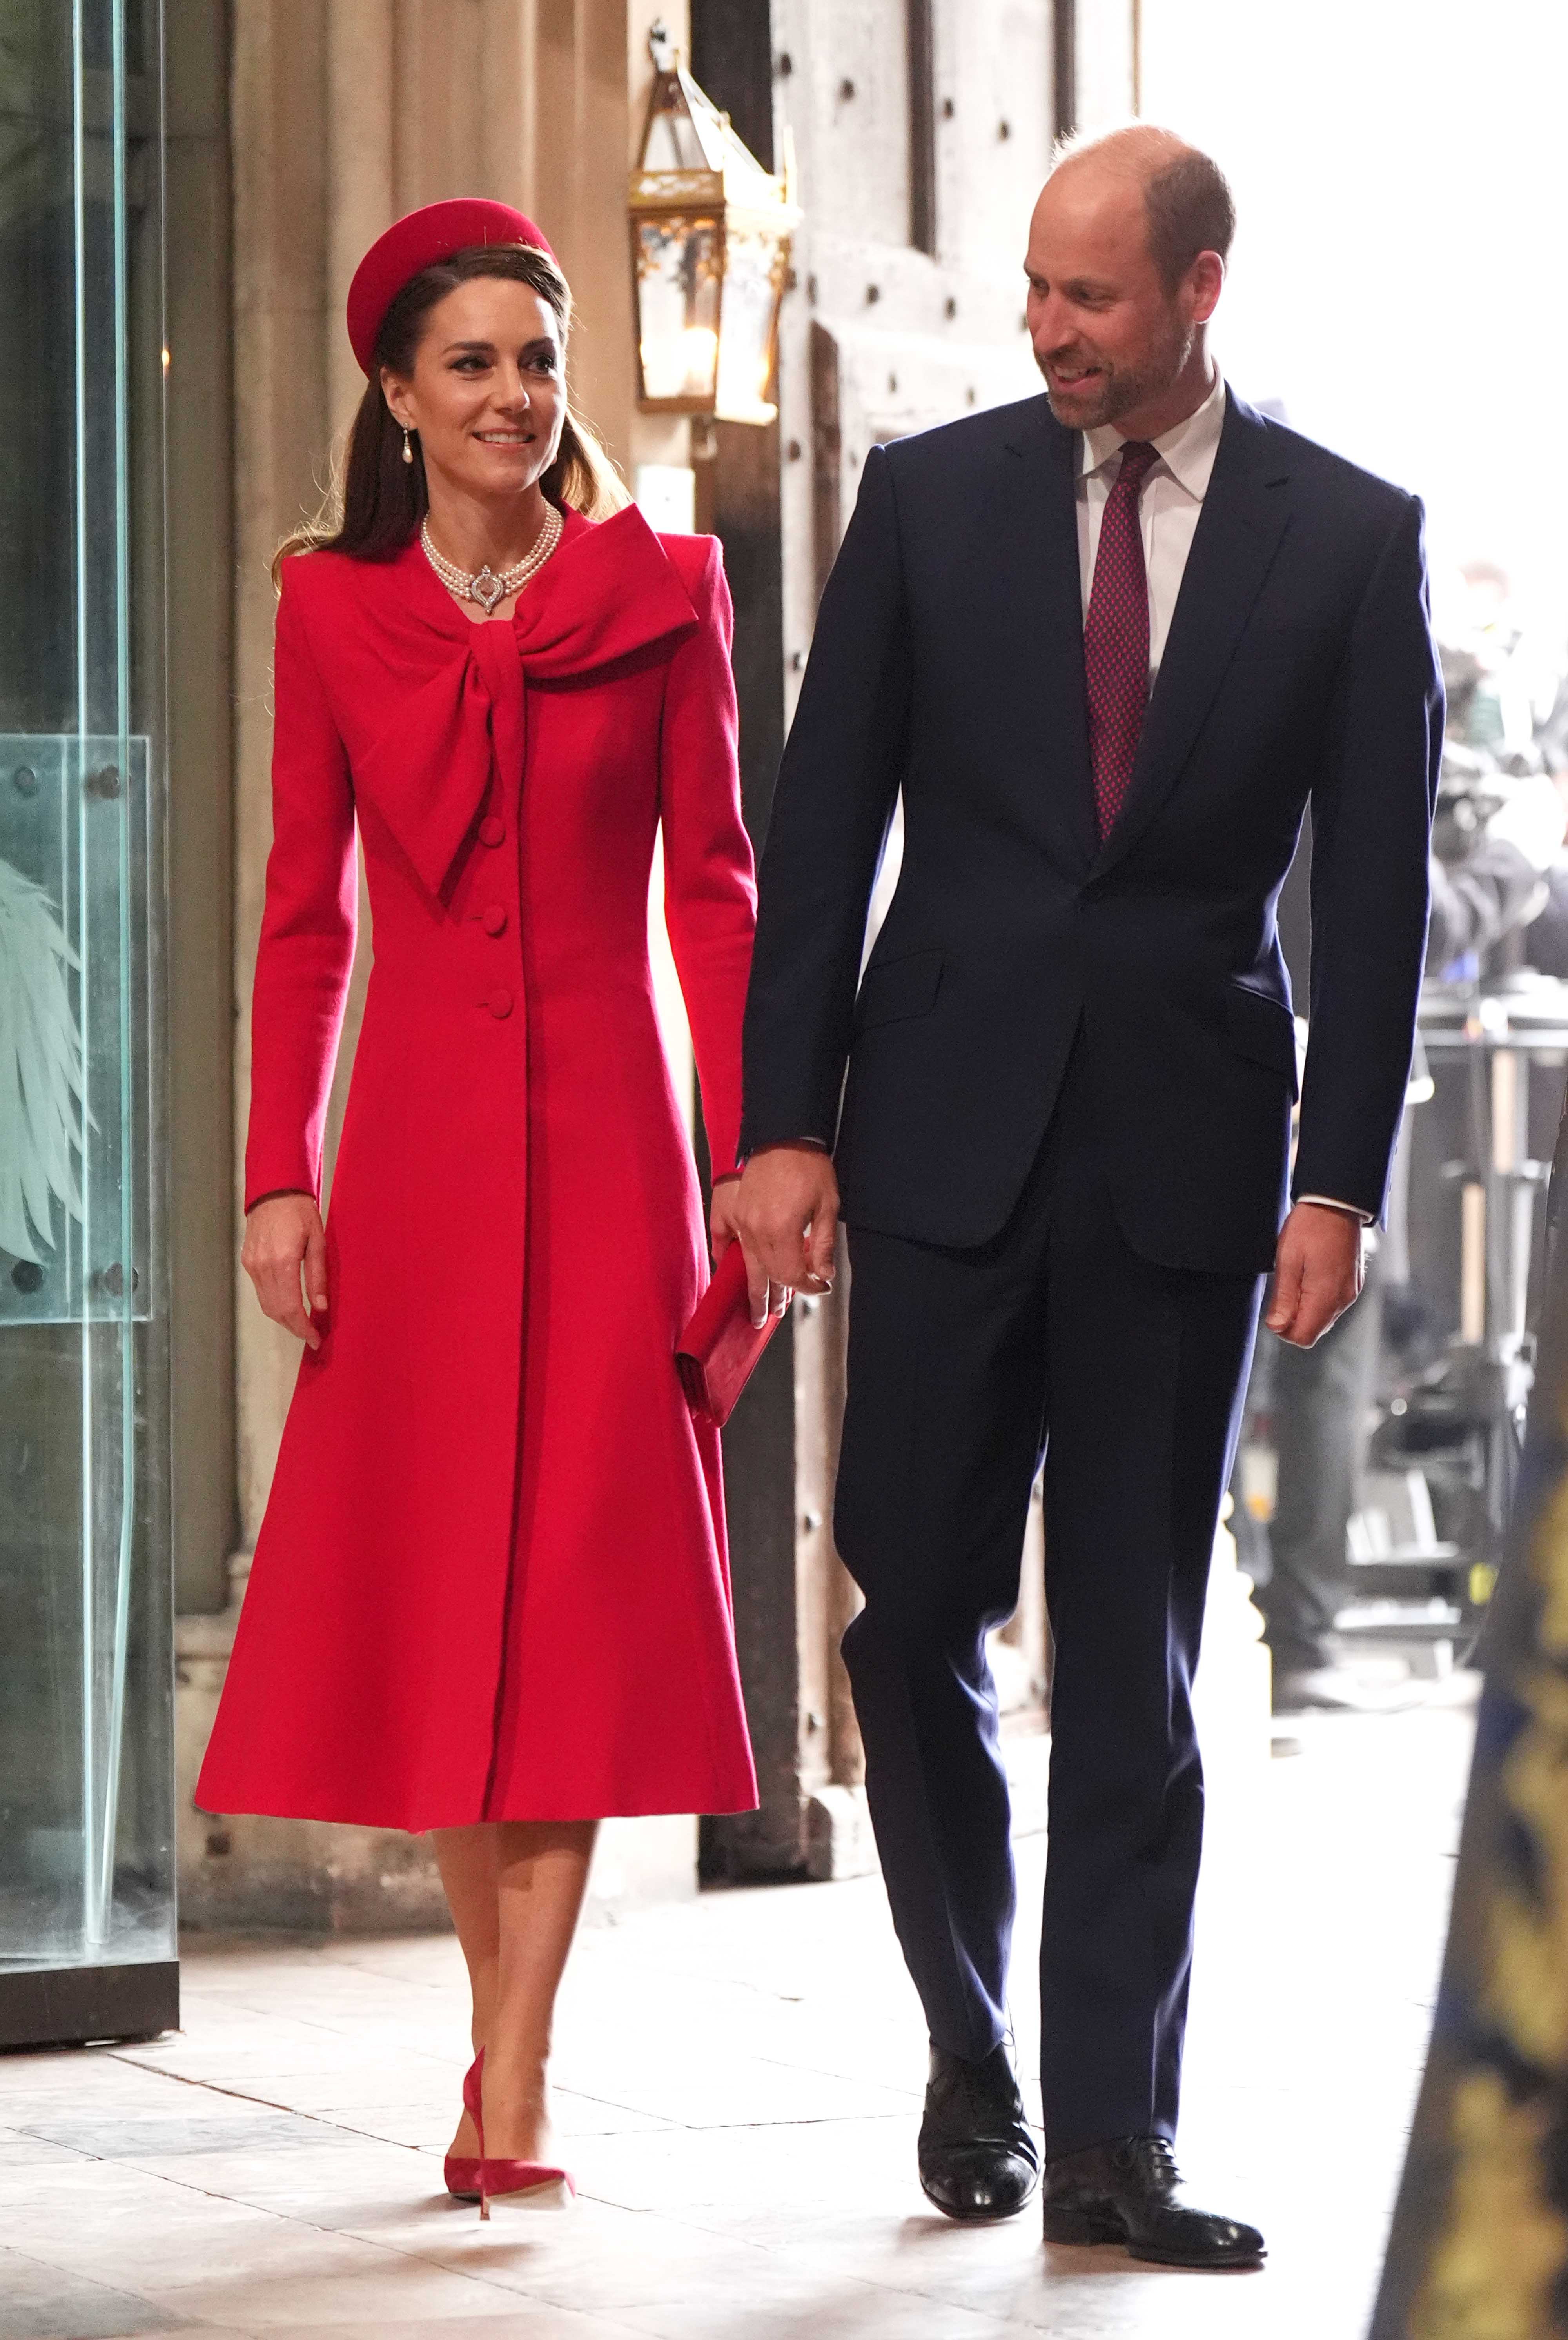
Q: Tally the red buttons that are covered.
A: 3